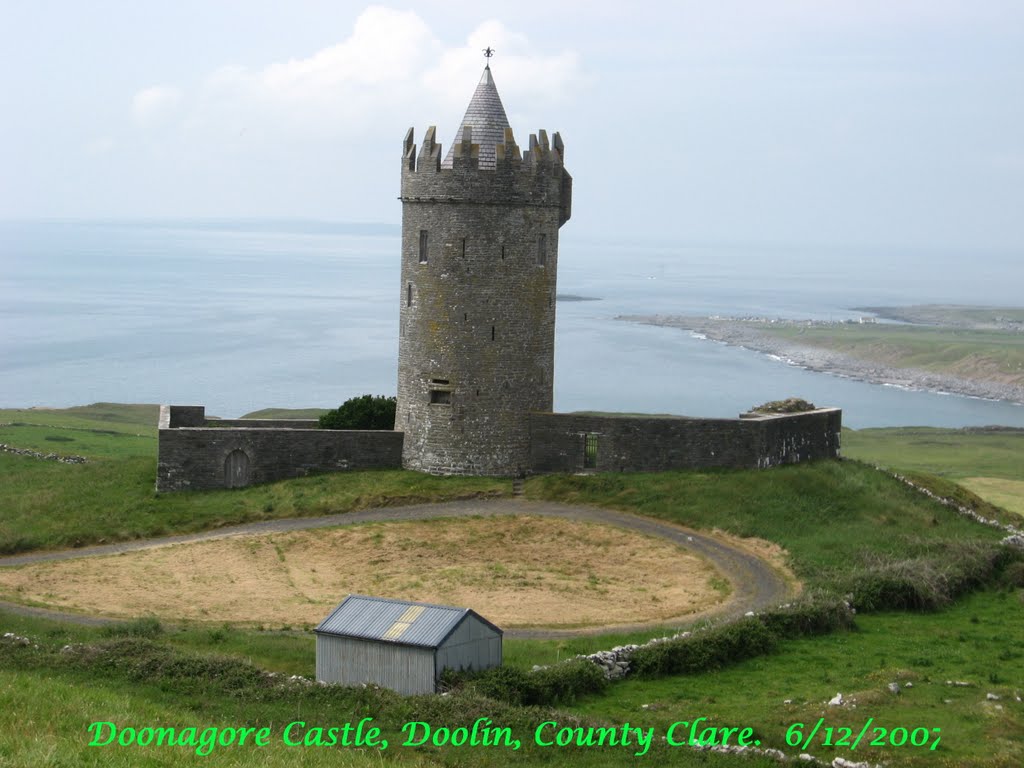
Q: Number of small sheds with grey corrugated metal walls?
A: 1